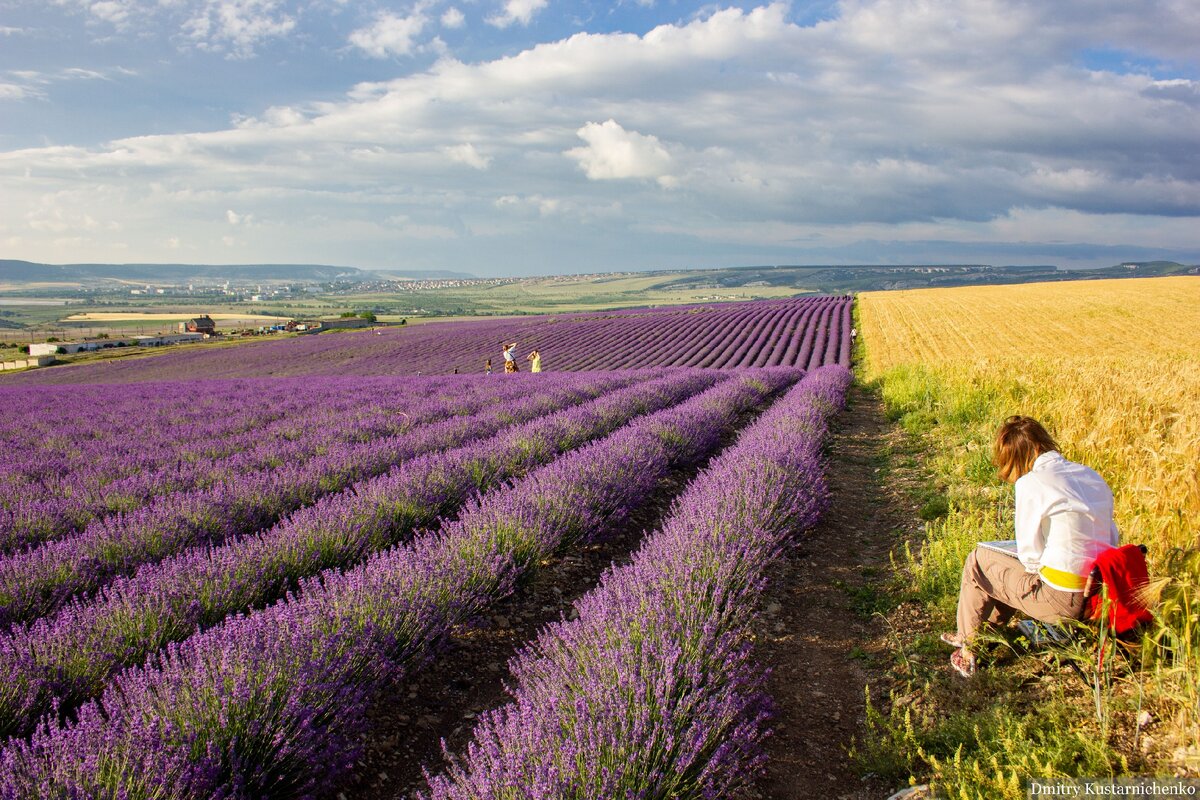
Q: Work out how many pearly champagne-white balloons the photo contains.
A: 0